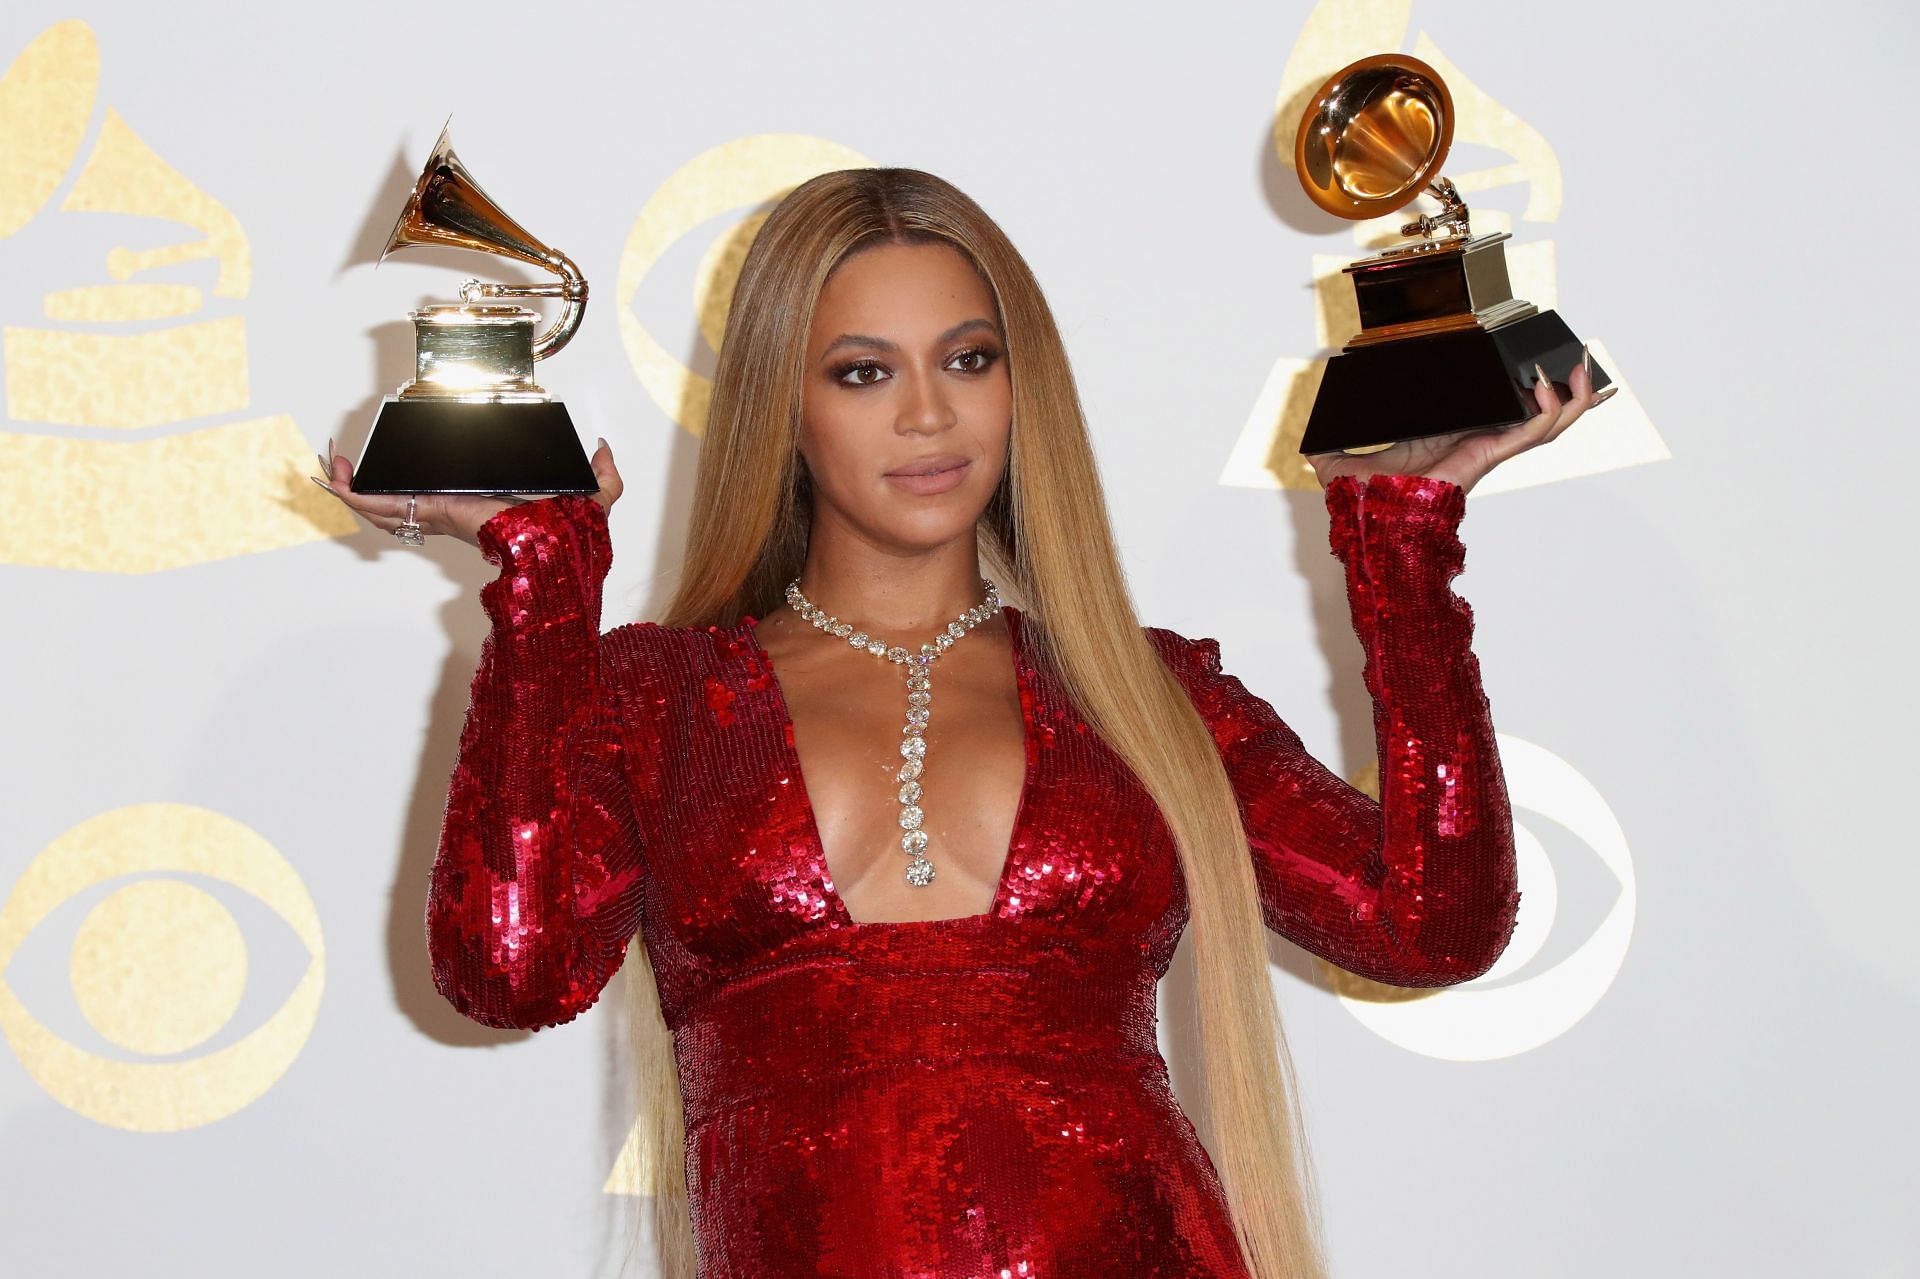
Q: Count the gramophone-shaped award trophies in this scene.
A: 2